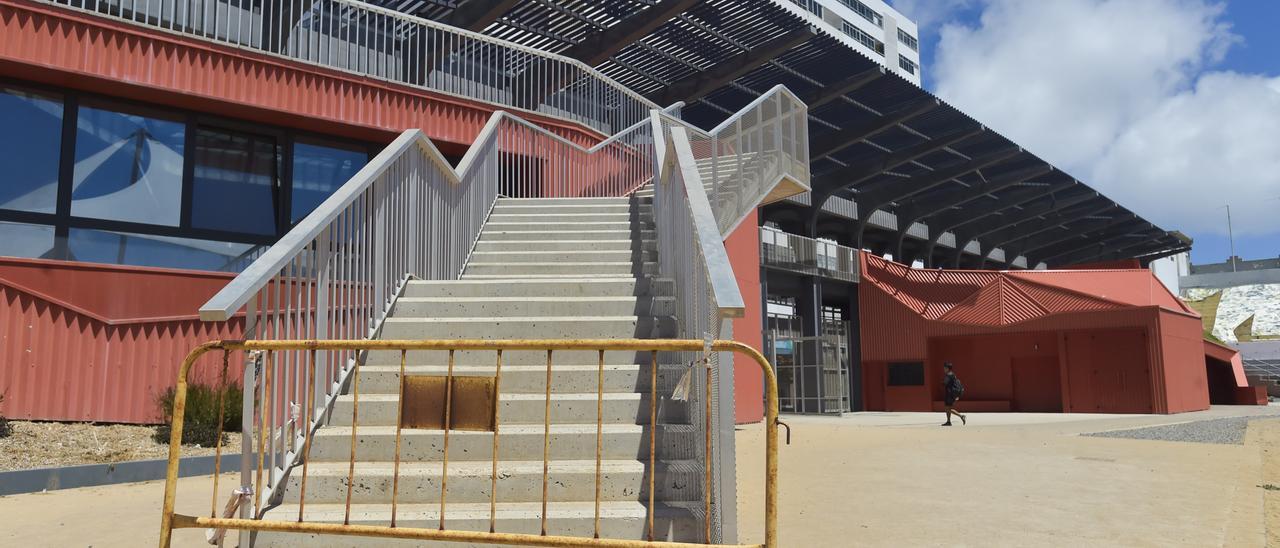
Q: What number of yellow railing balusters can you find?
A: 11